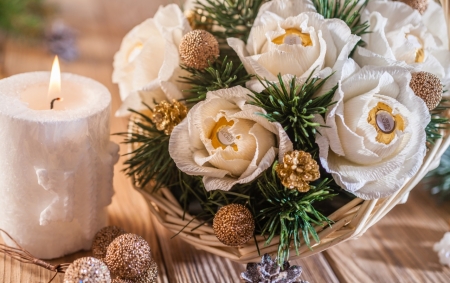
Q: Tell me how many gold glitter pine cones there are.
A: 2